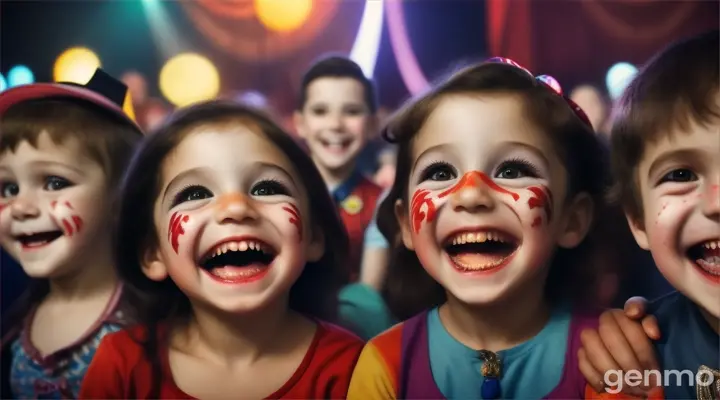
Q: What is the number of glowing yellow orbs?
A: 3